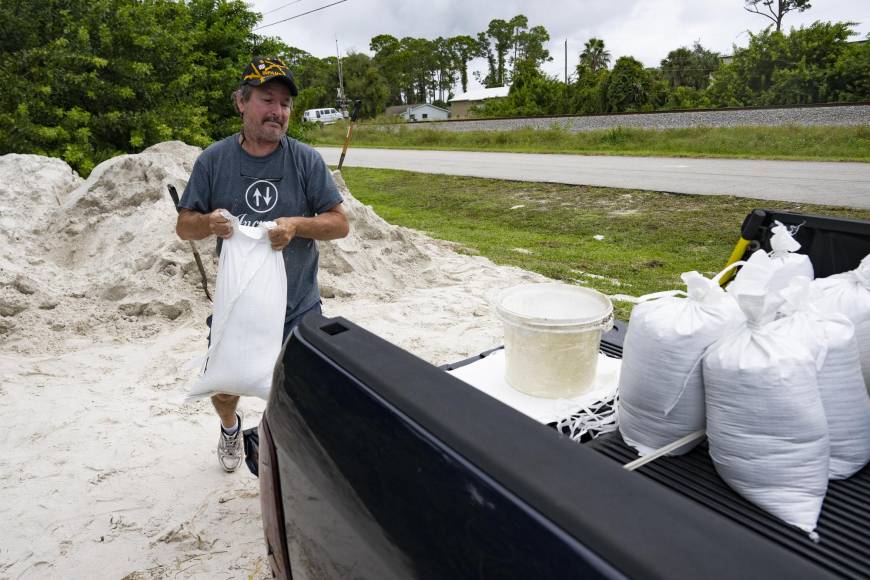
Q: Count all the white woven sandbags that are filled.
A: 6